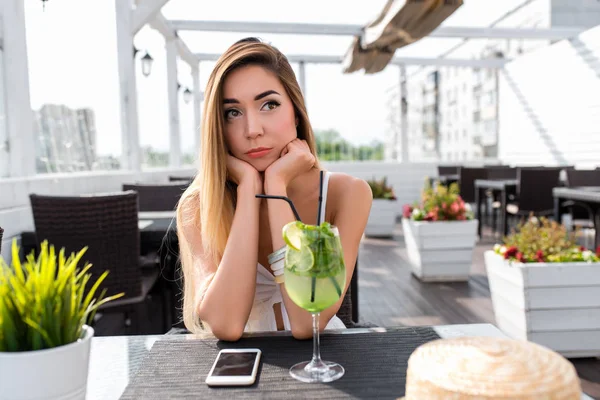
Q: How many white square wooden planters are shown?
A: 3